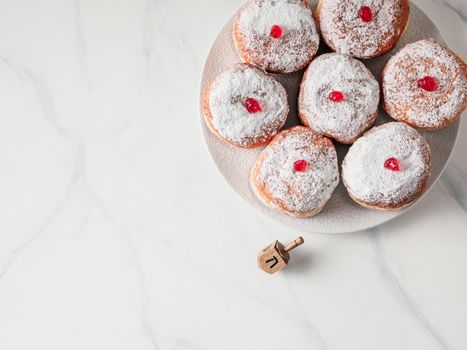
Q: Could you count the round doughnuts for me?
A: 7